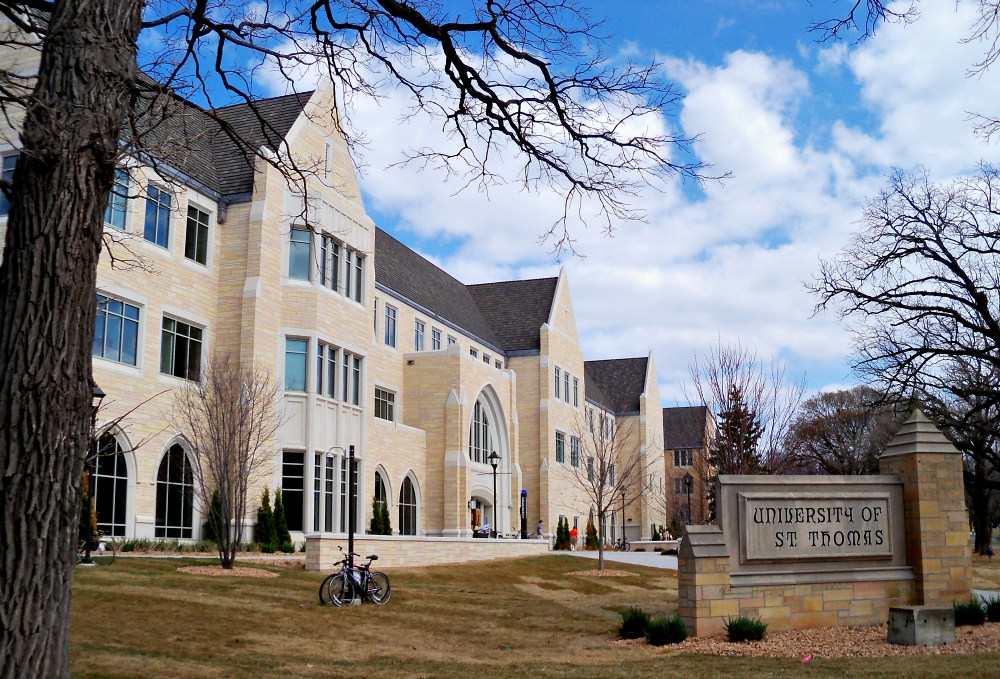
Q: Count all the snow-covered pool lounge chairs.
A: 0